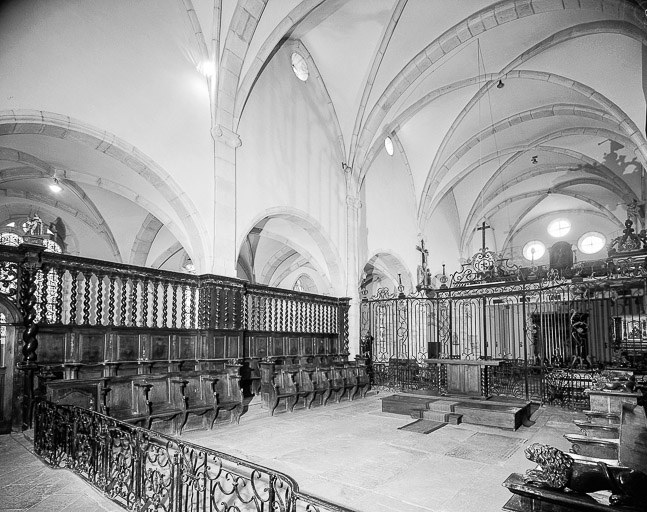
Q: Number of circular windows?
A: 5